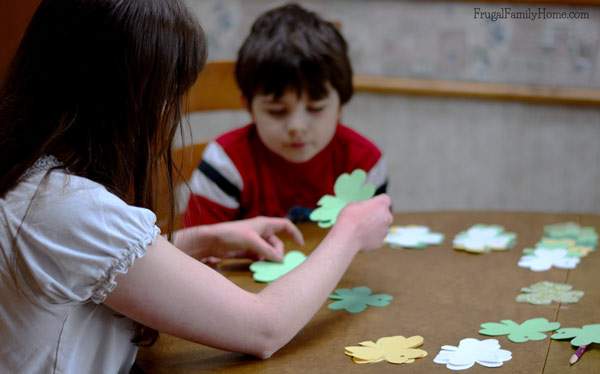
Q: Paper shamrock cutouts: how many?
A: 12